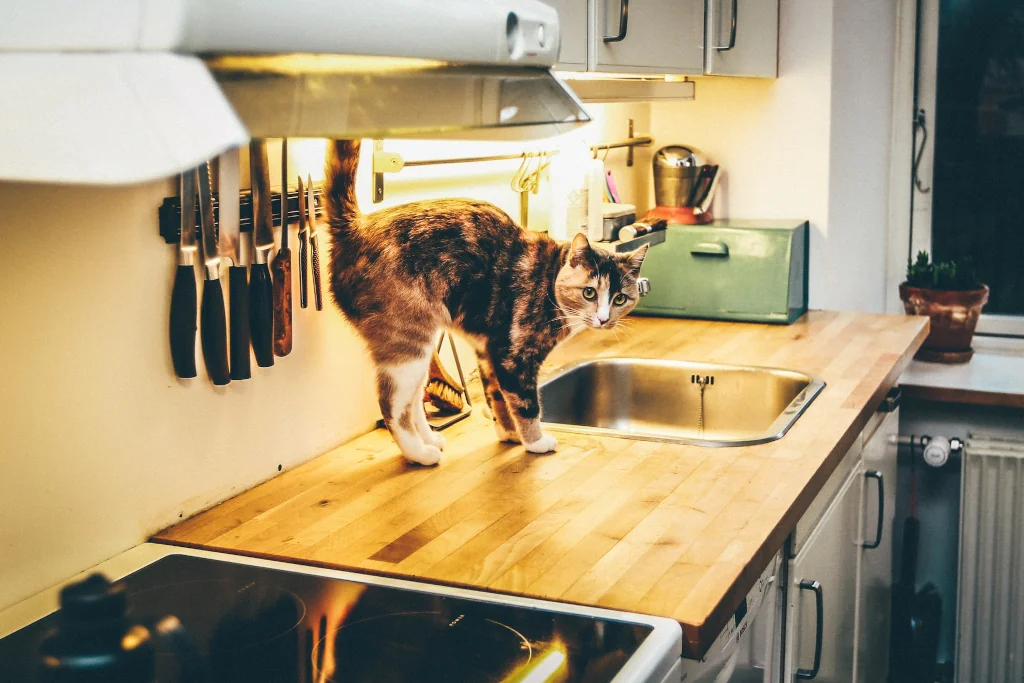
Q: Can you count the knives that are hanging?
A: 7